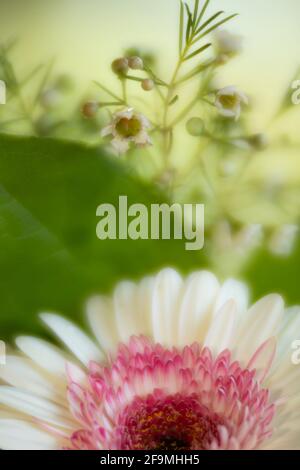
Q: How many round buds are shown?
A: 5